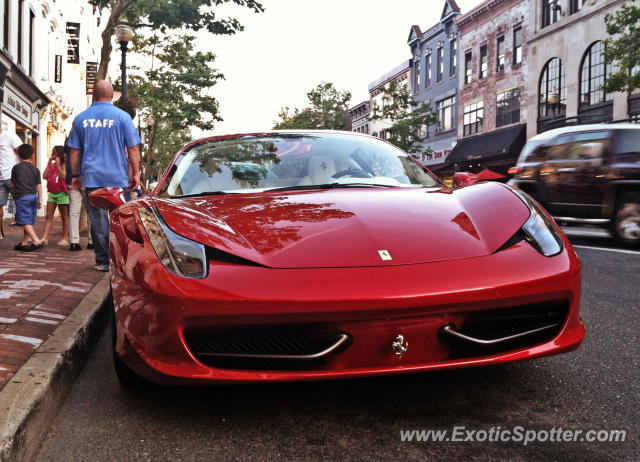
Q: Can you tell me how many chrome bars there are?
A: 2